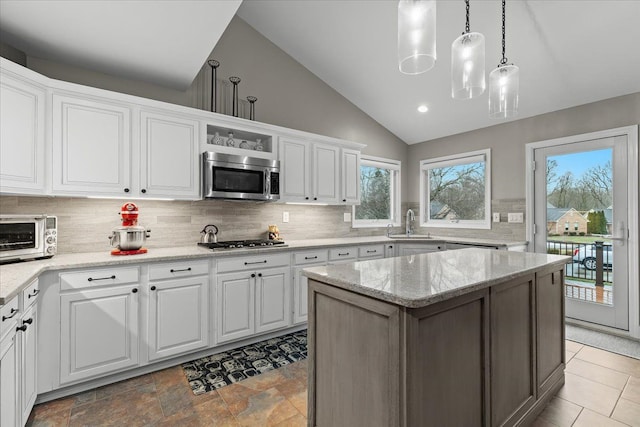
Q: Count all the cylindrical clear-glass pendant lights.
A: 3